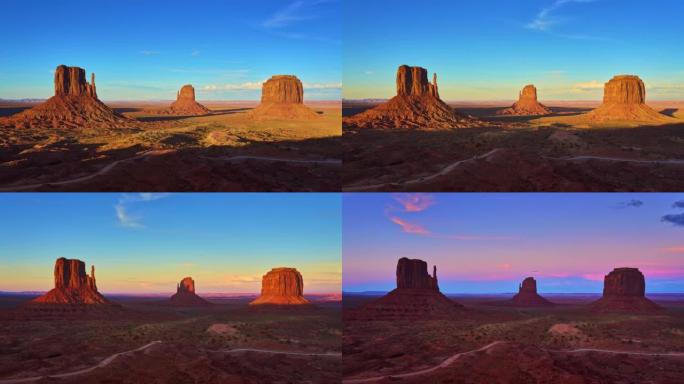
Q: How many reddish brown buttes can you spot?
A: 12